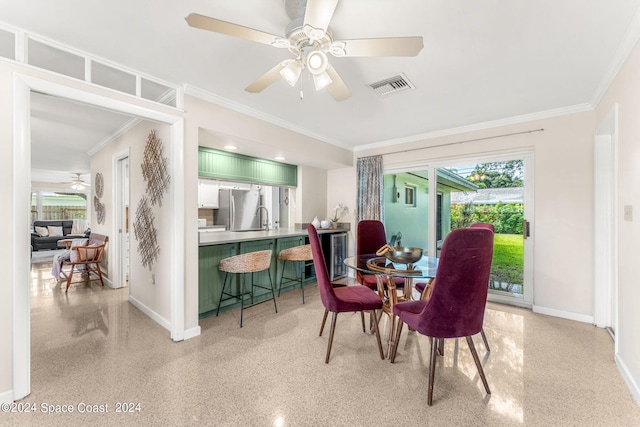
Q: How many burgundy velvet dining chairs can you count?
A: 4